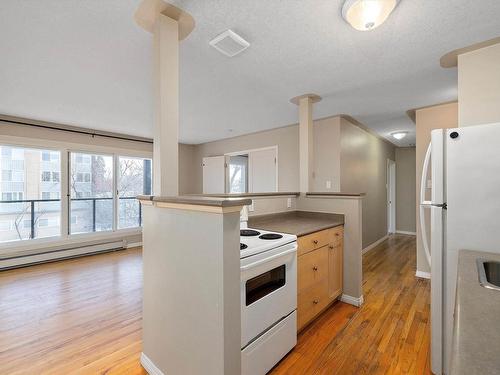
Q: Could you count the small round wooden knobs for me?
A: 5